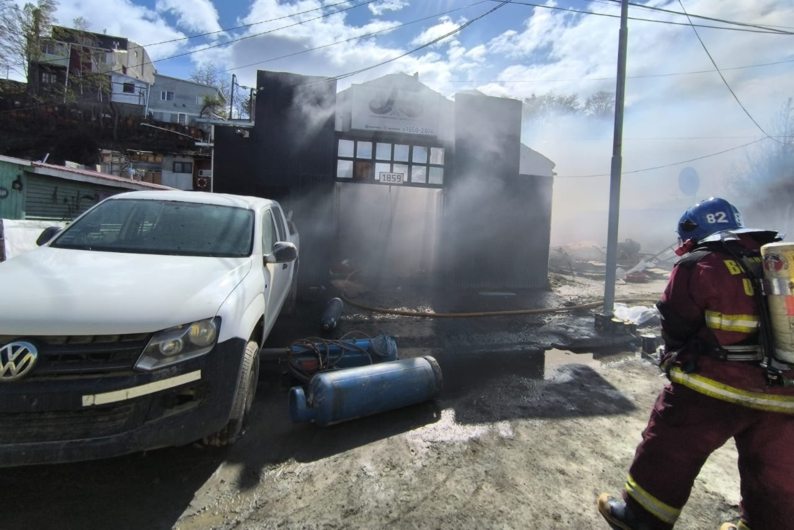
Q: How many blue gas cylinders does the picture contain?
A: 3